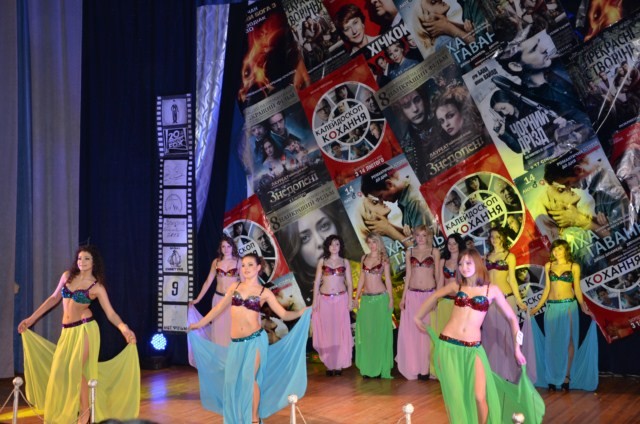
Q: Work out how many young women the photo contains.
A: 10